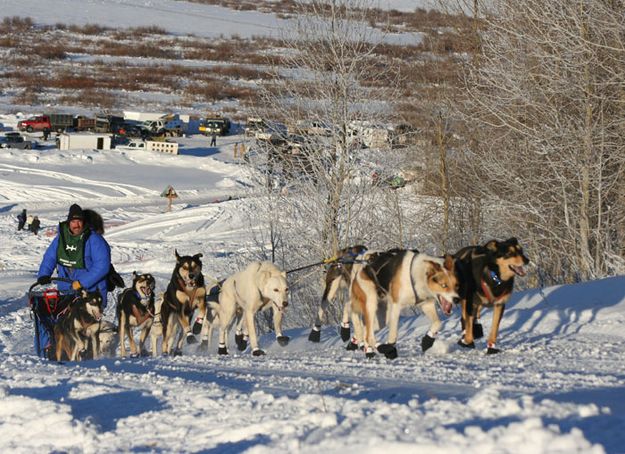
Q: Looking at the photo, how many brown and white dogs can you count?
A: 1